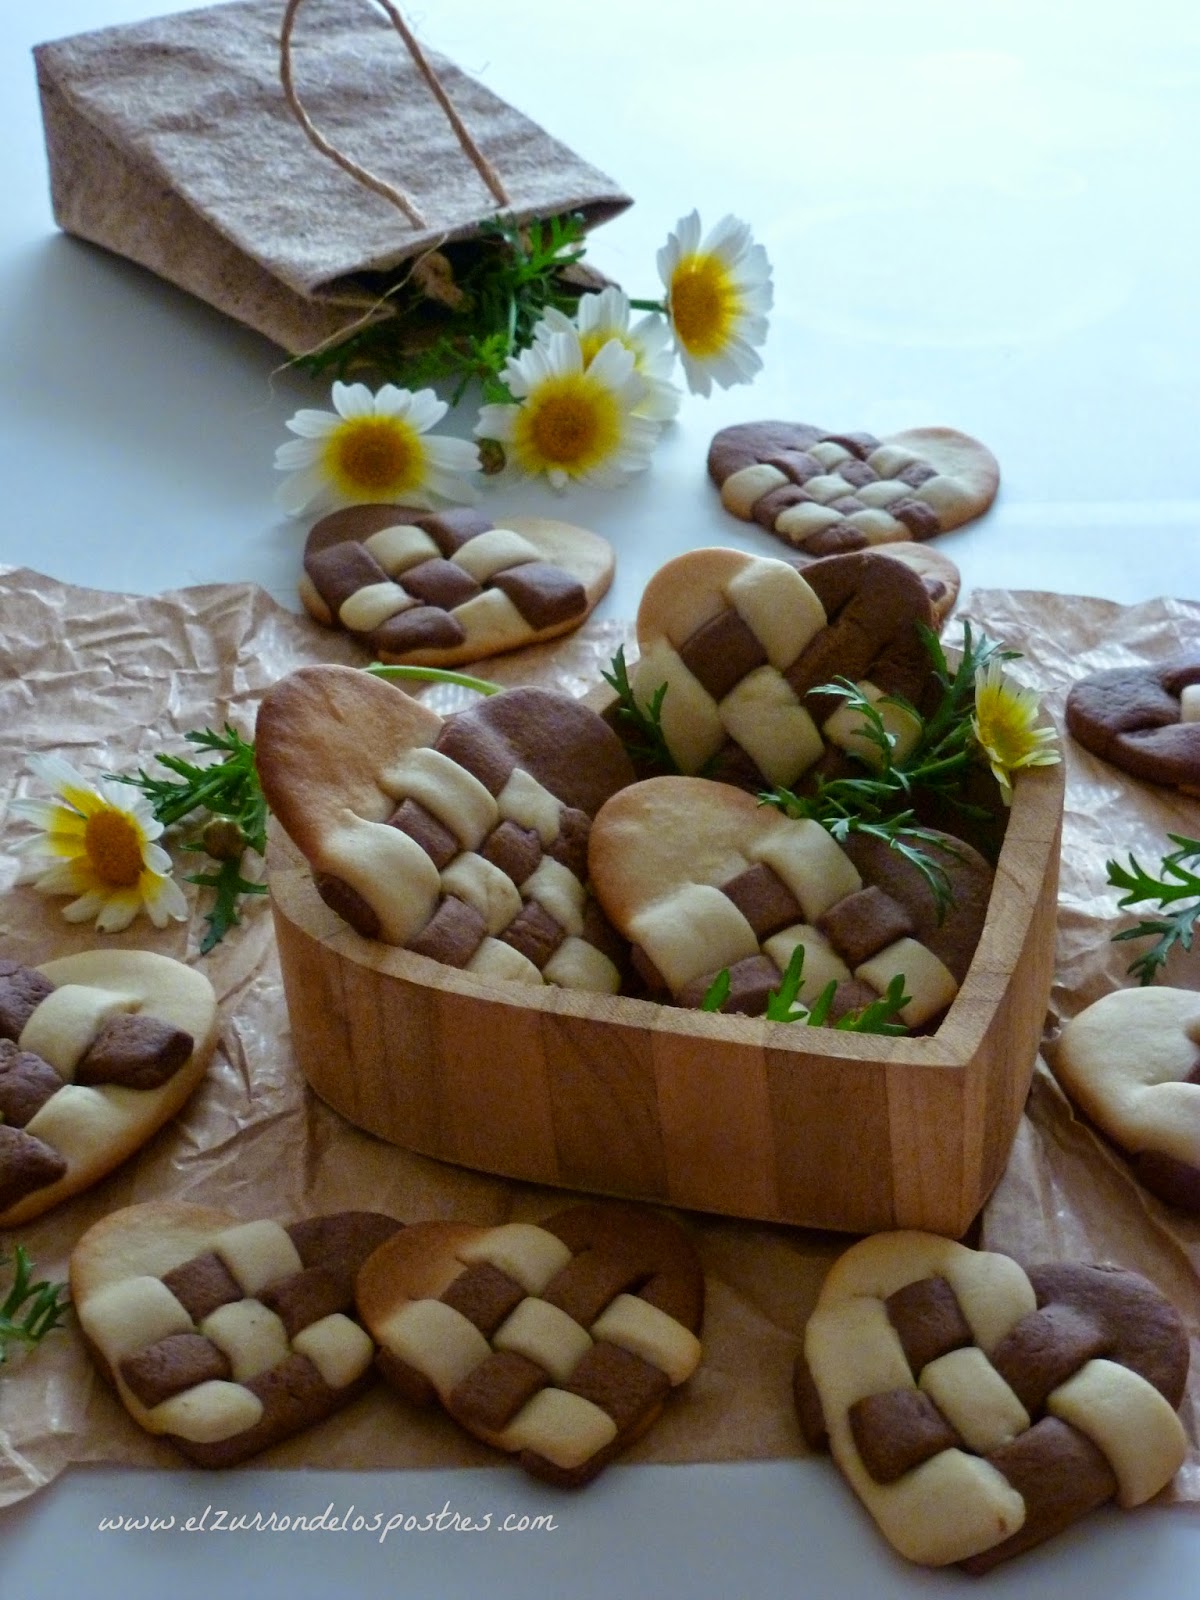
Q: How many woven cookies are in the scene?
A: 12